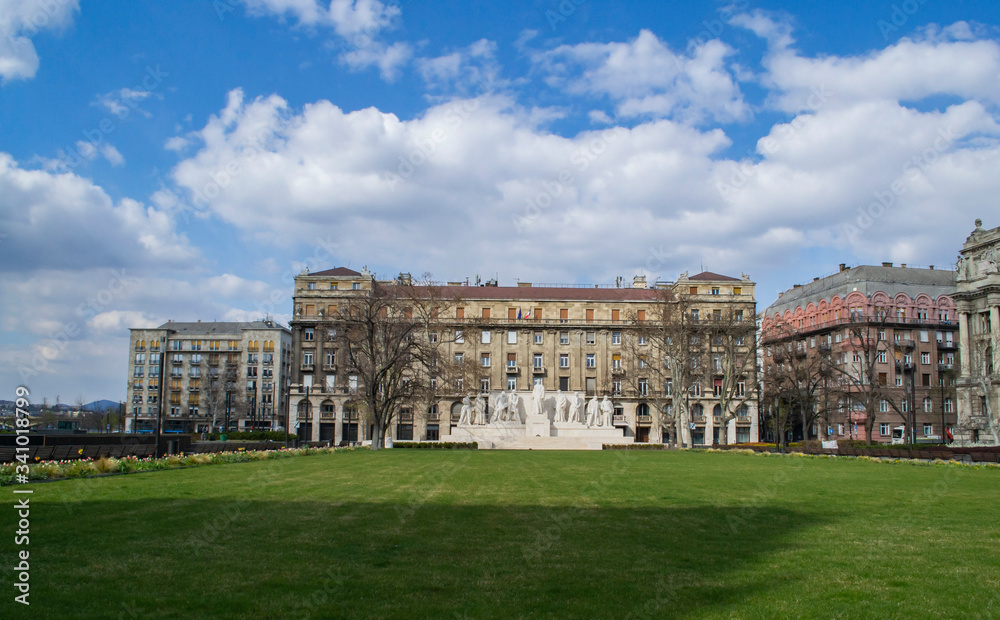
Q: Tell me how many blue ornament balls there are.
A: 0